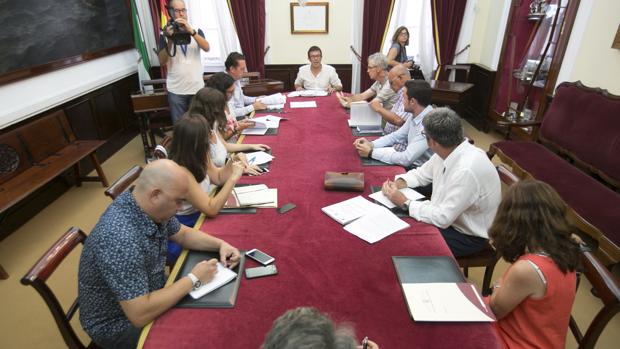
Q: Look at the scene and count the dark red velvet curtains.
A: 4